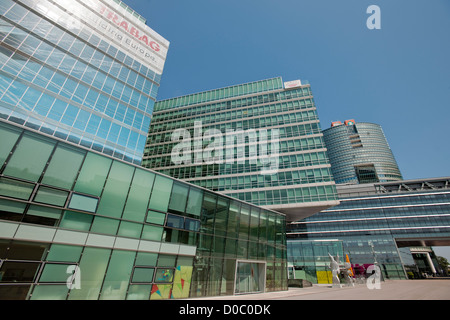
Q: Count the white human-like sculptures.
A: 2